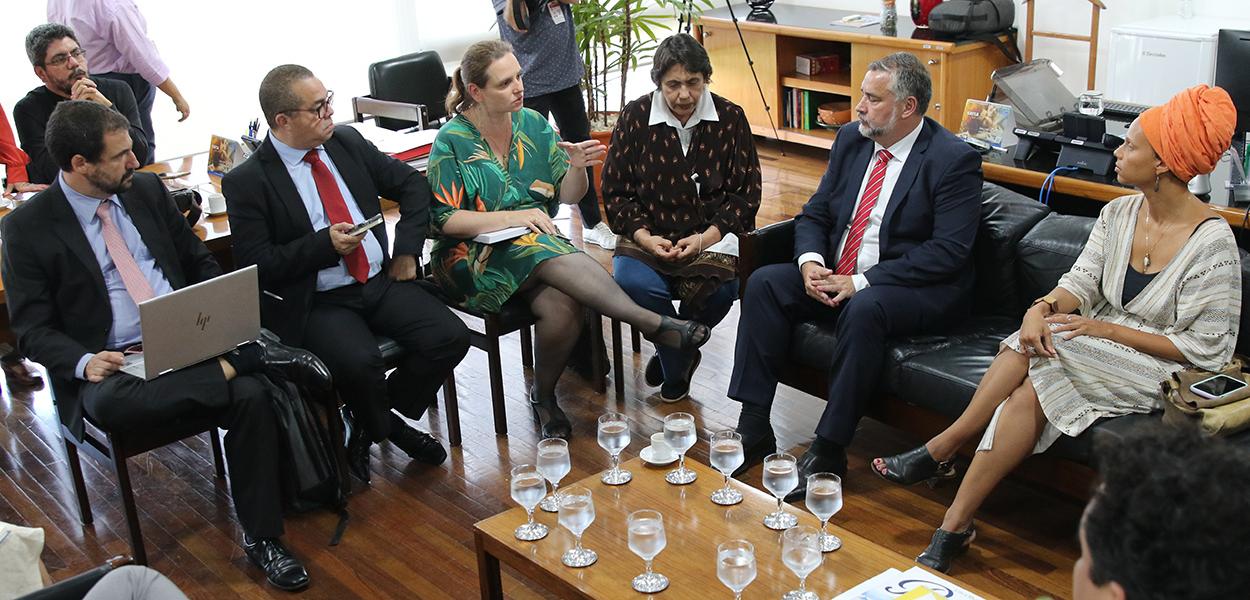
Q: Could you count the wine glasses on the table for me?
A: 11